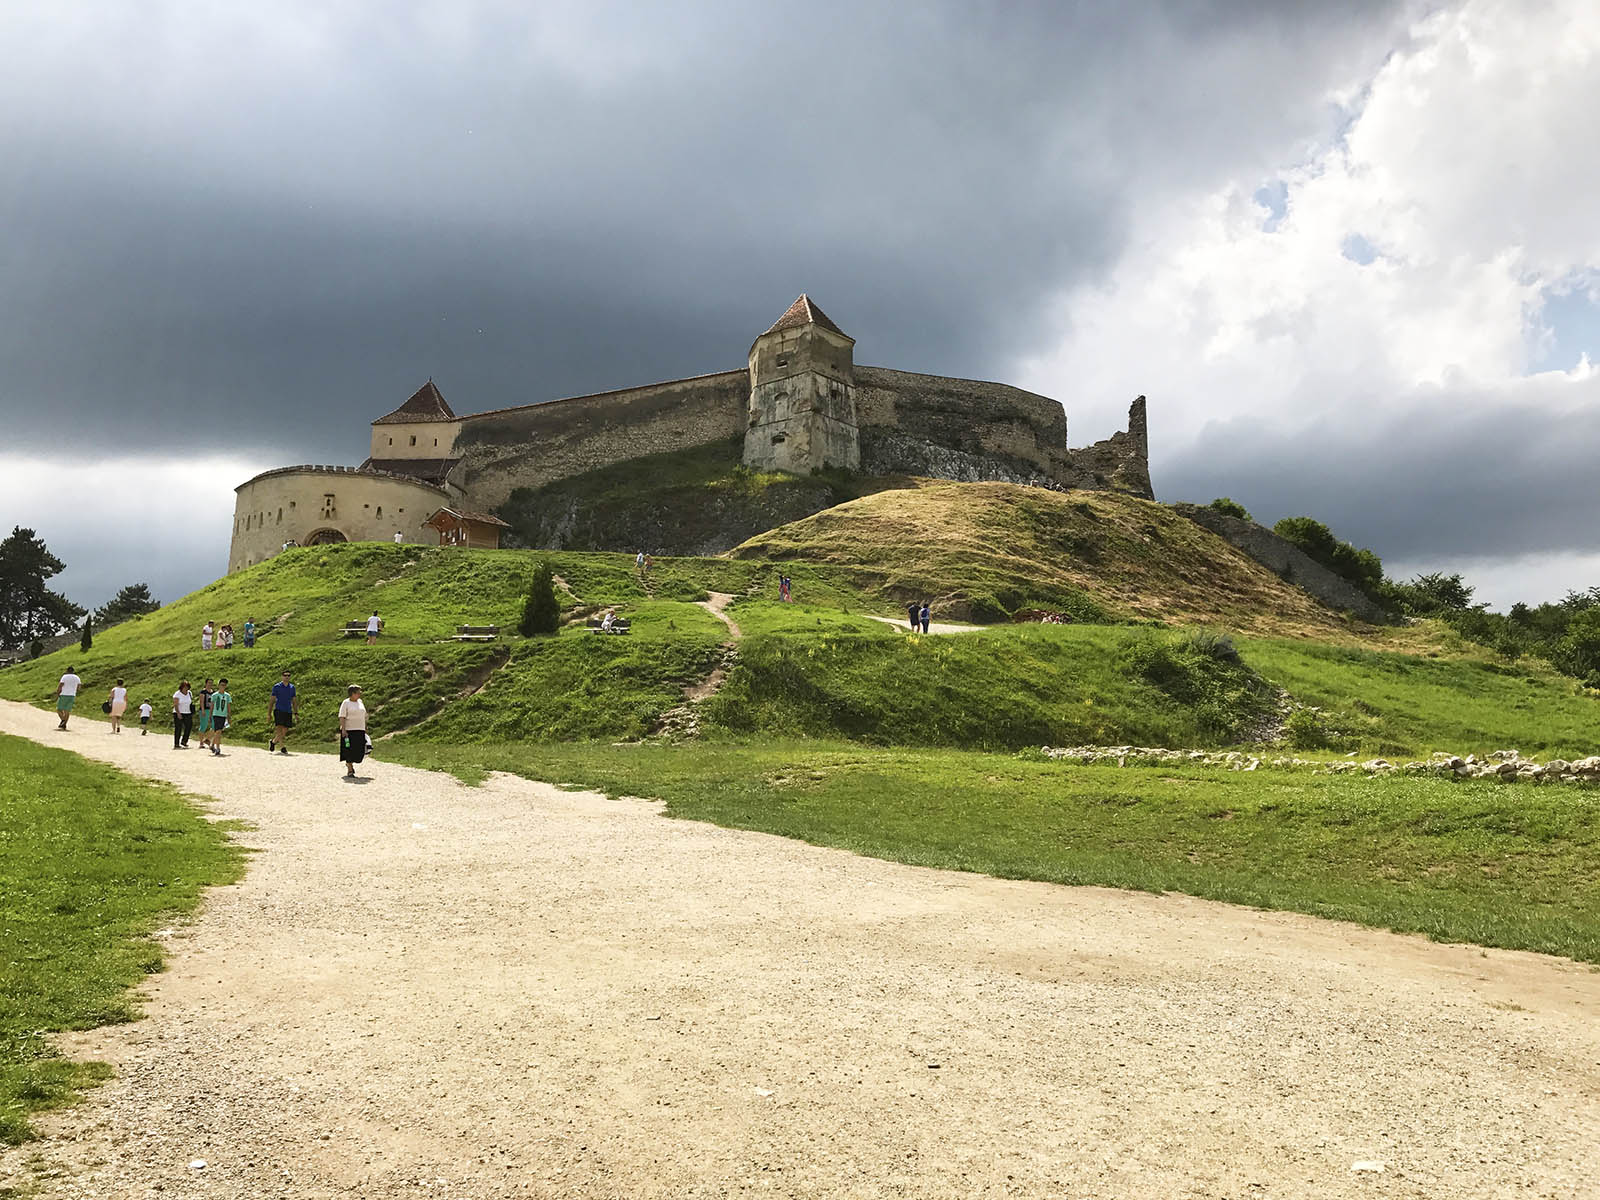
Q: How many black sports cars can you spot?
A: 0